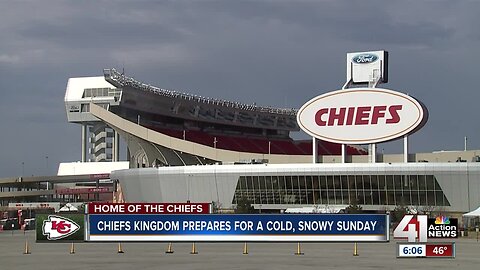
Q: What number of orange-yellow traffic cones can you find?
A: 8